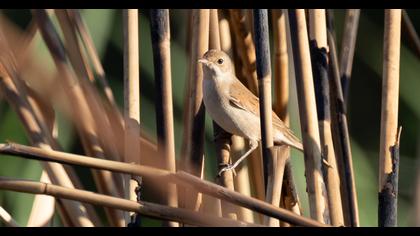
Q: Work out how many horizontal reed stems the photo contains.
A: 2